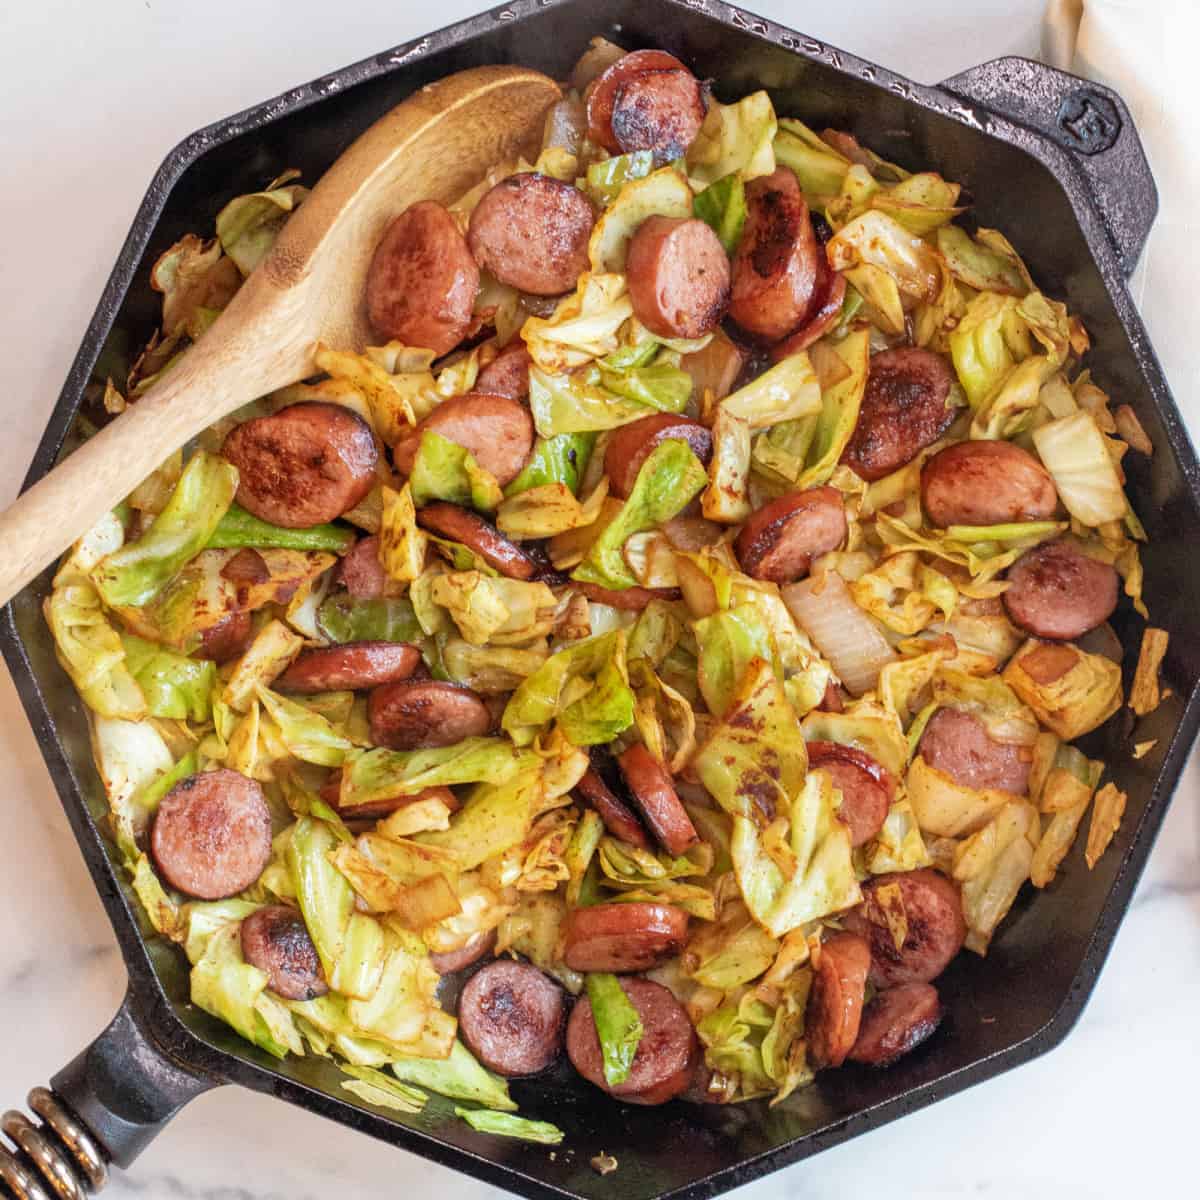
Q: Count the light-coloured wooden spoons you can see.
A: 1